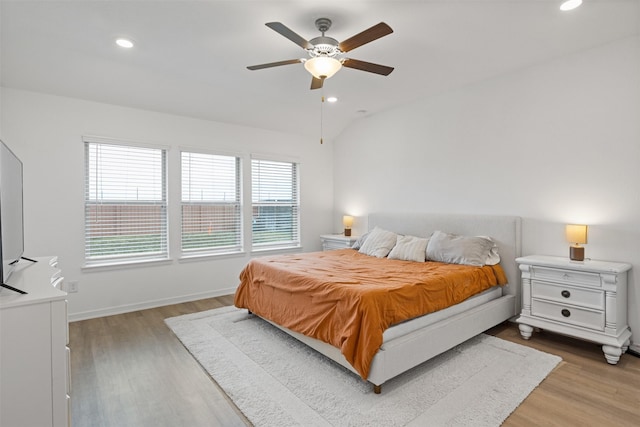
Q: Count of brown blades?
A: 5